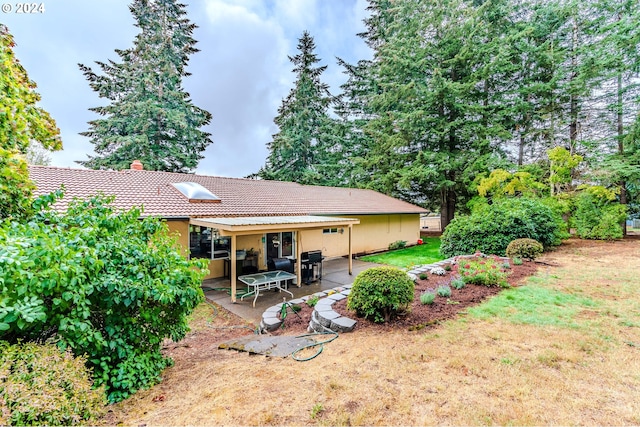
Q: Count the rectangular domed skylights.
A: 1